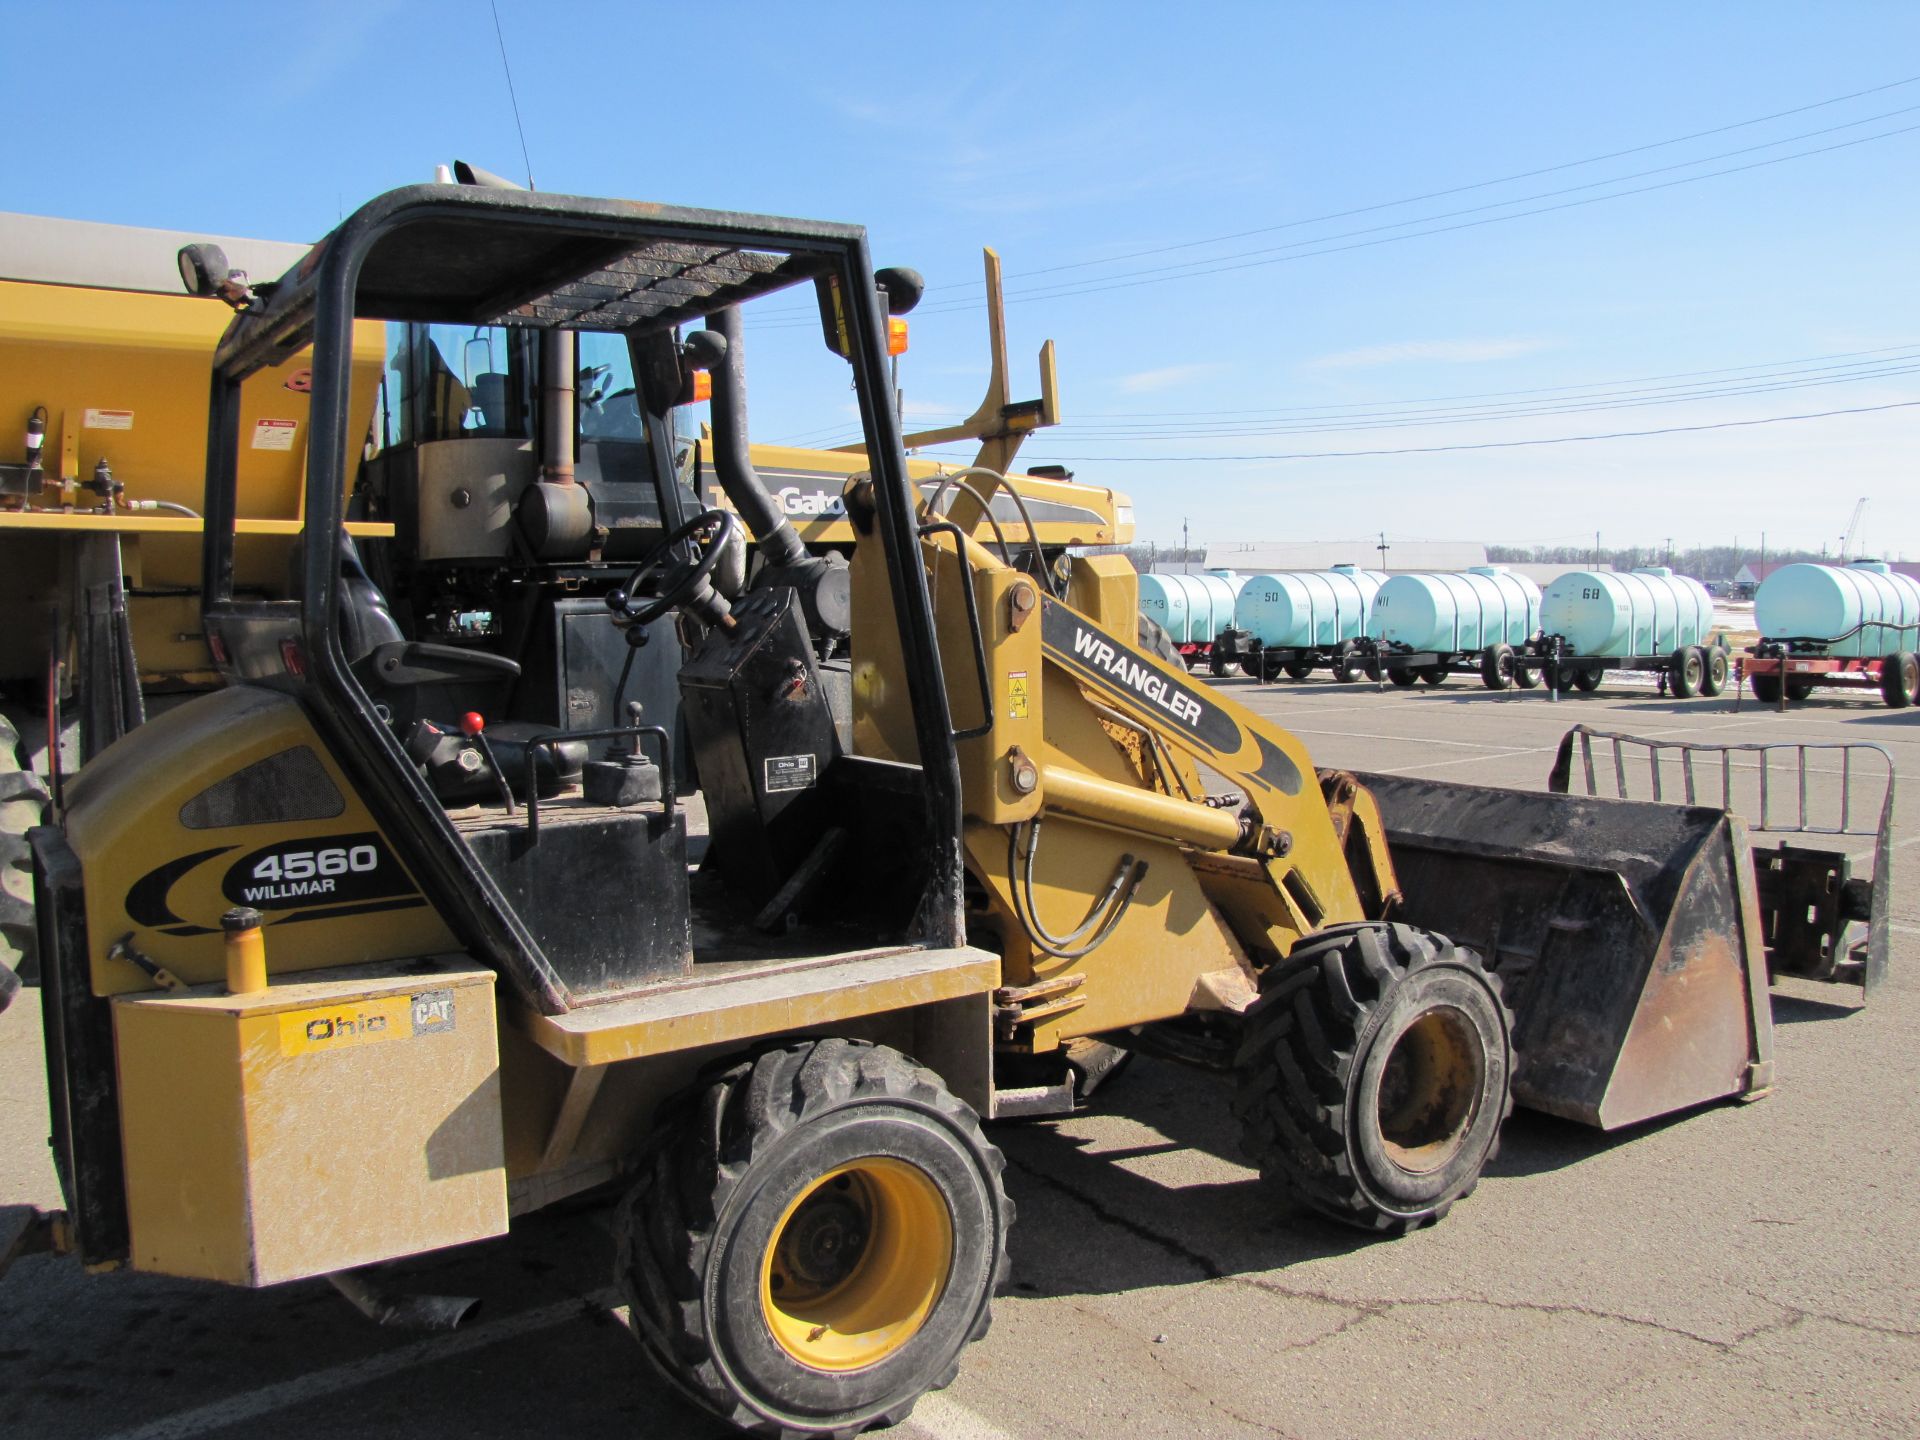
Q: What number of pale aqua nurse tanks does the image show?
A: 5